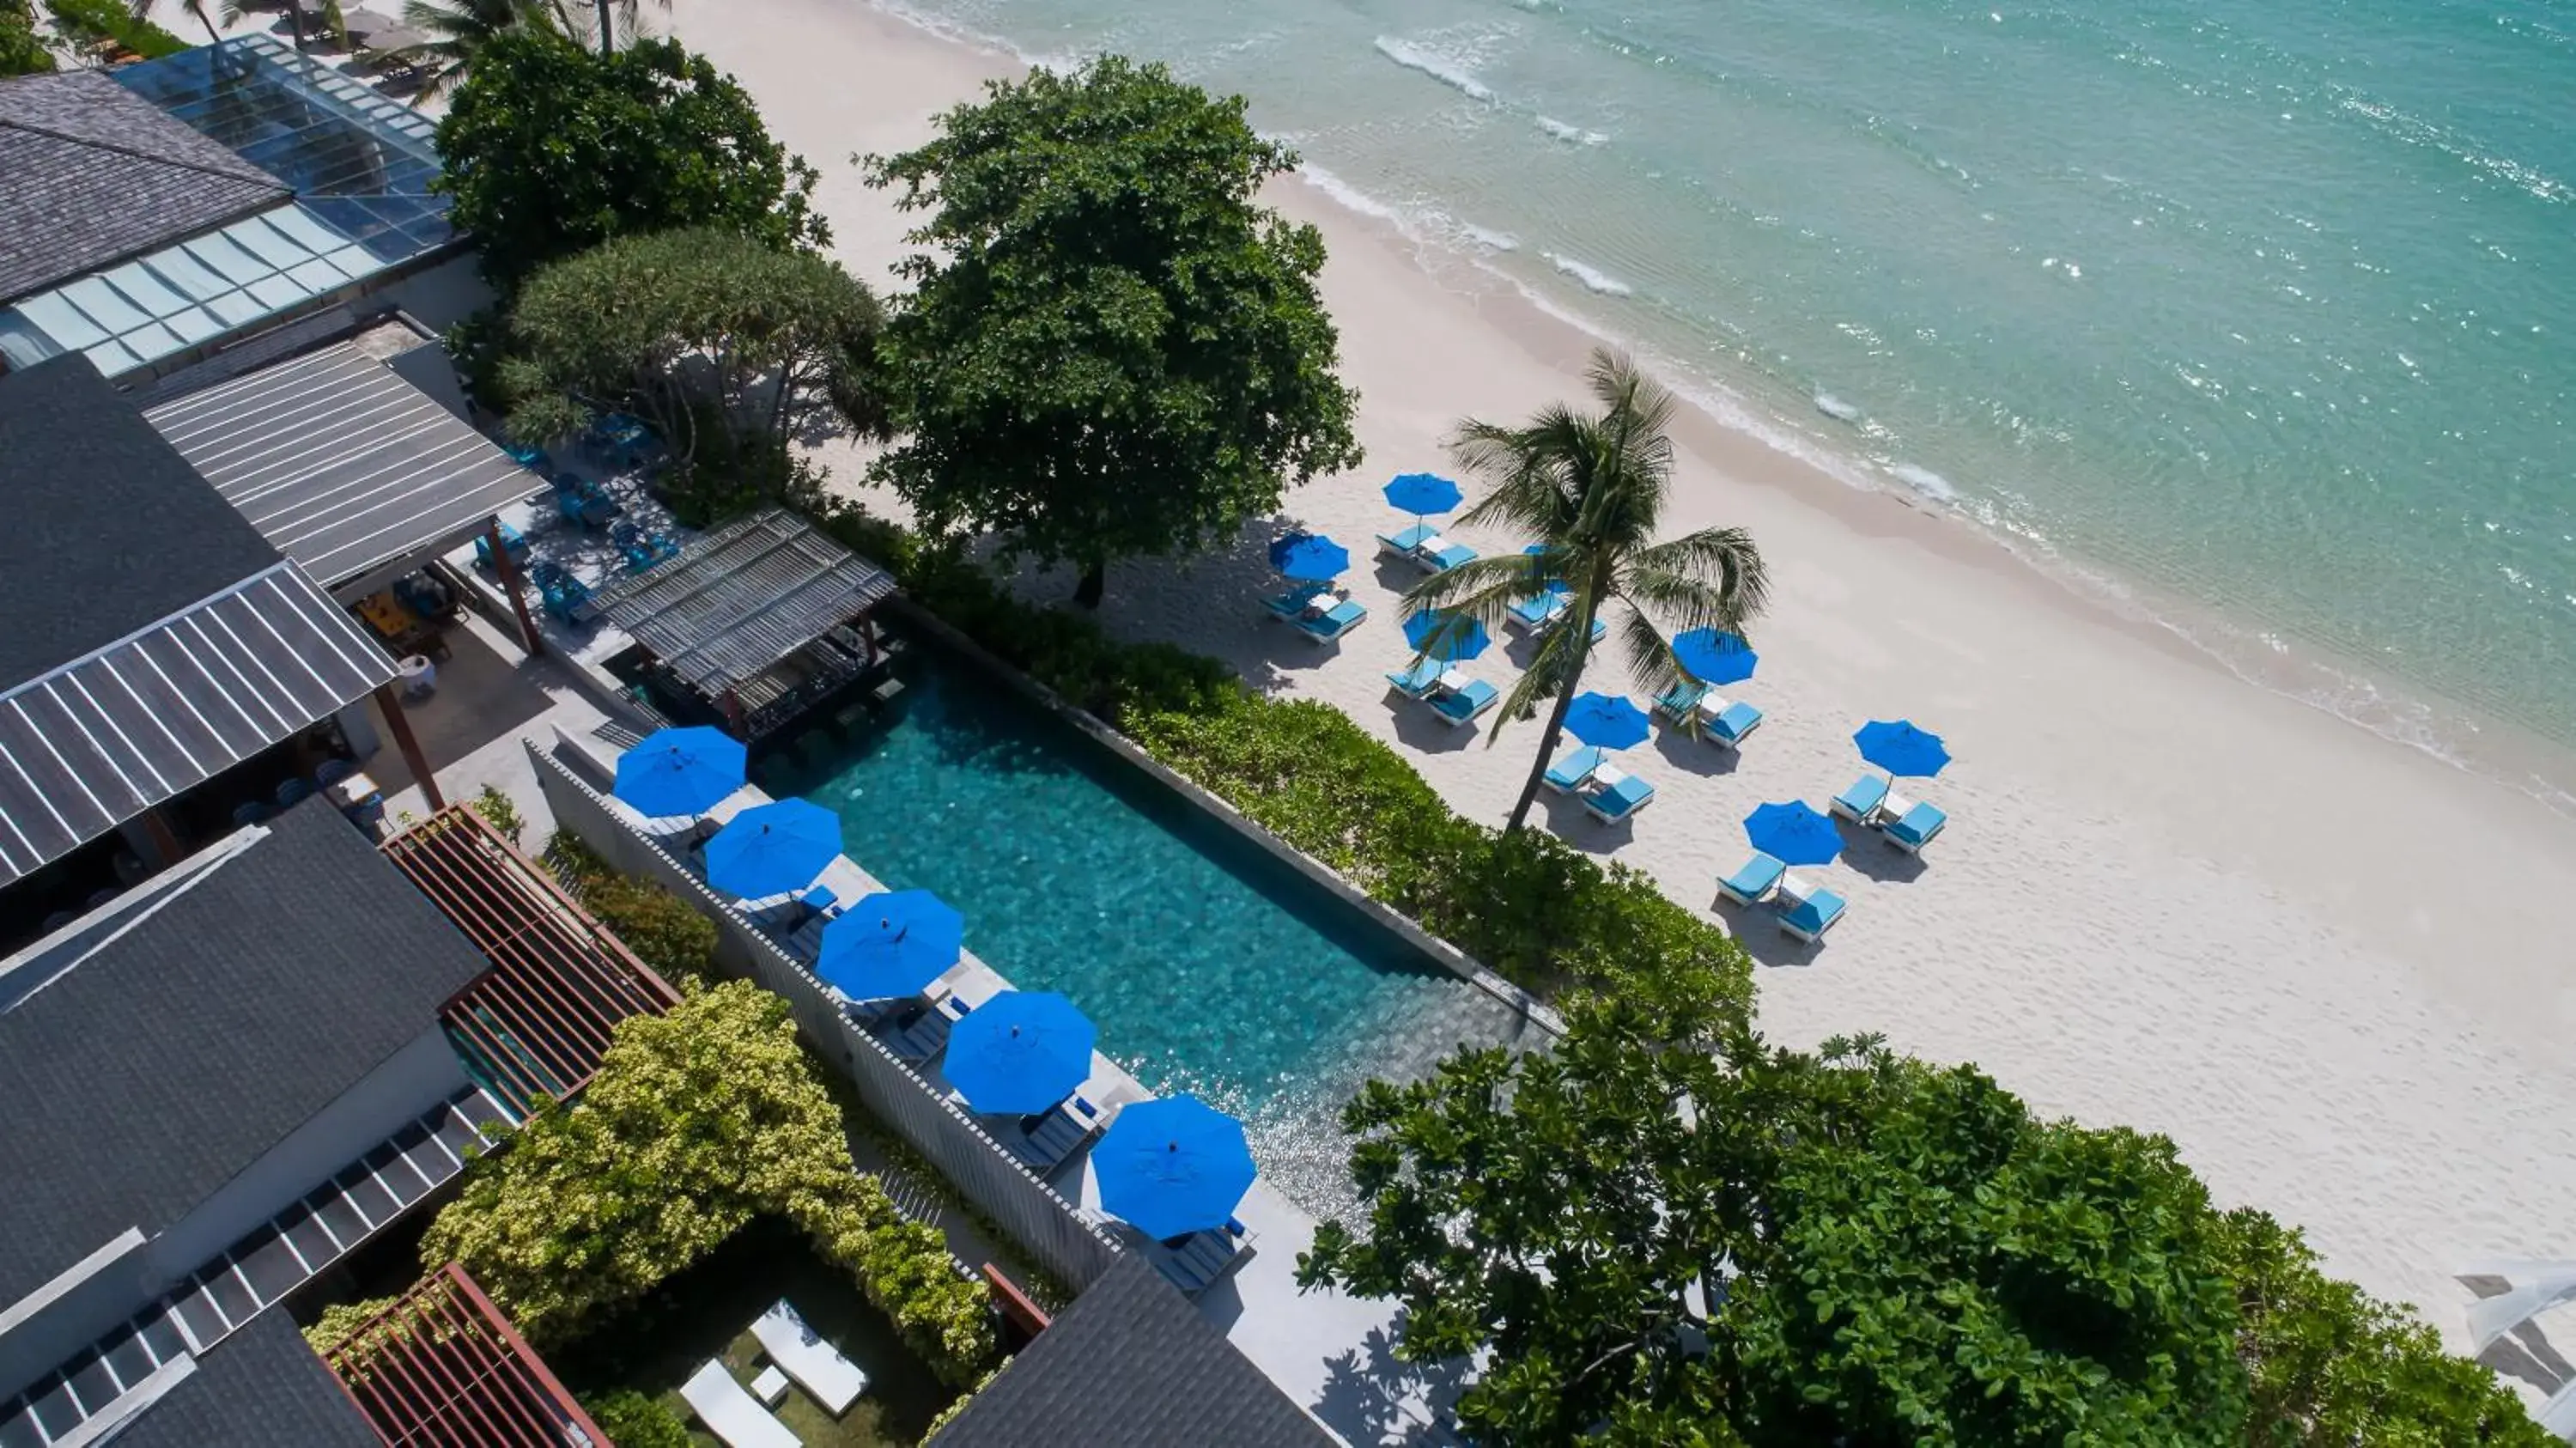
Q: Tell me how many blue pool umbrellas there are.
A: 5